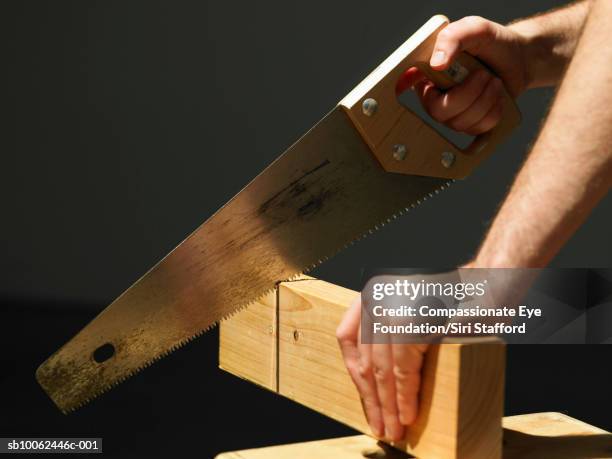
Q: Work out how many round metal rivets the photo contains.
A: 3